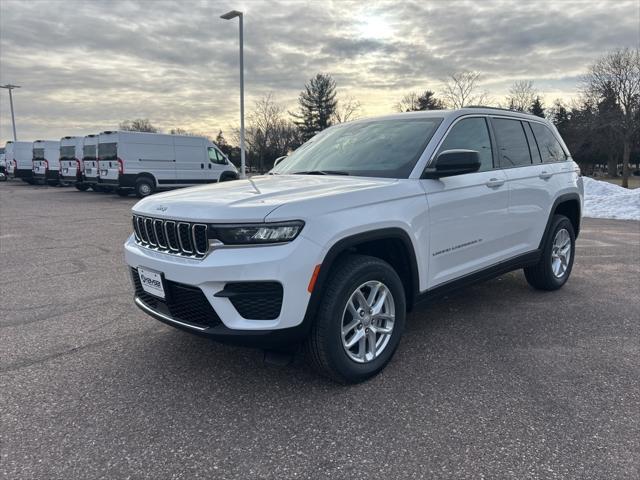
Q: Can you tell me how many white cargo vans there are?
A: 5